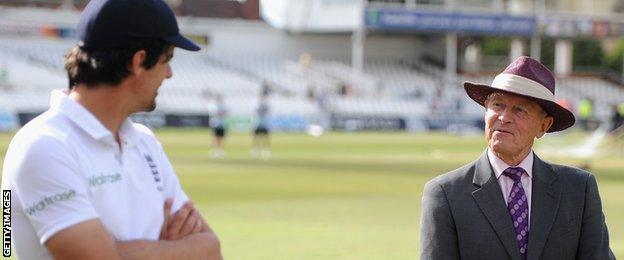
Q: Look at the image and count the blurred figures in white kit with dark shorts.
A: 2